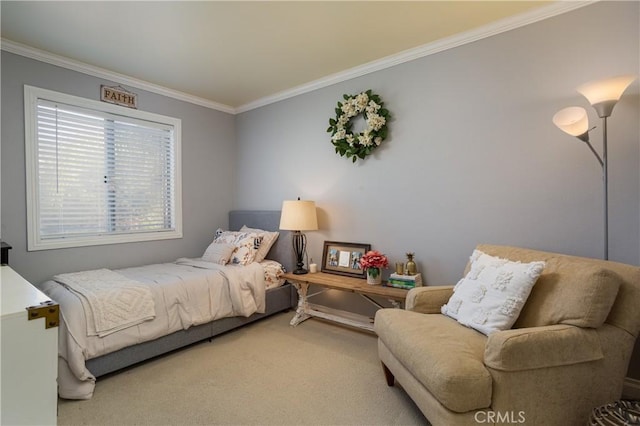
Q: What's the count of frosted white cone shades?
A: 2